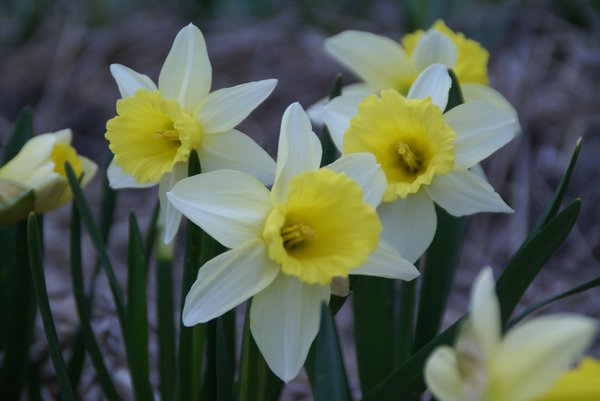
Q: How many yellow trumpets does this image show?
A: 6